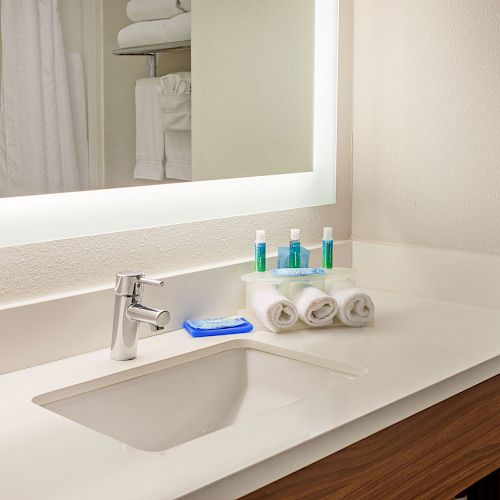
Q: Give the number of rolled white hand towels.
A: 3